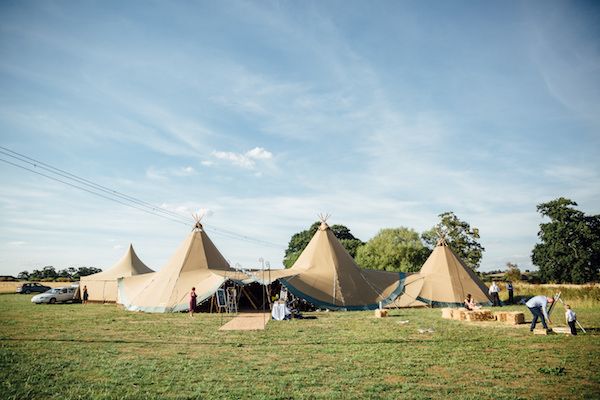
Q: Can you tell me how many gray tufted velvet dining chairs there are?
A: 0